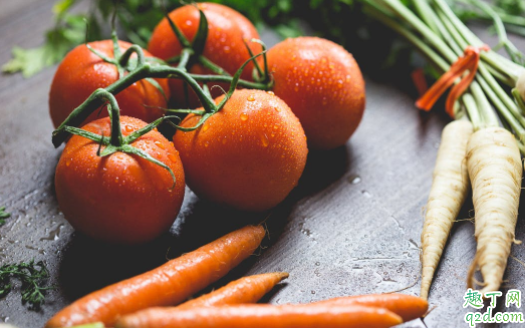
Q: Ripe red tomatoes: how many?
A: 5